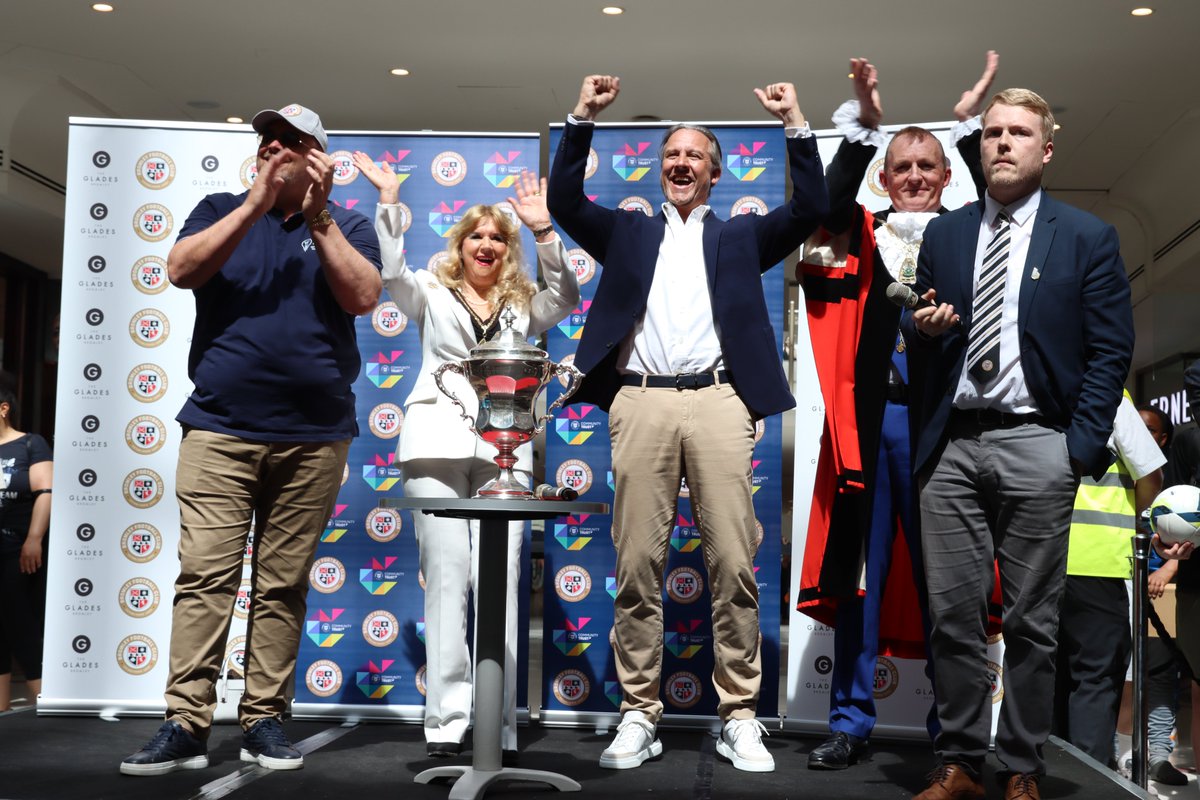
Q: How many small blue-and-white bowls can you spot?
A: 0